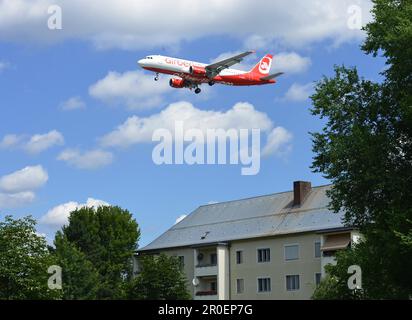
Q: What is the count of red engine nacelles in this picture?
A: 2